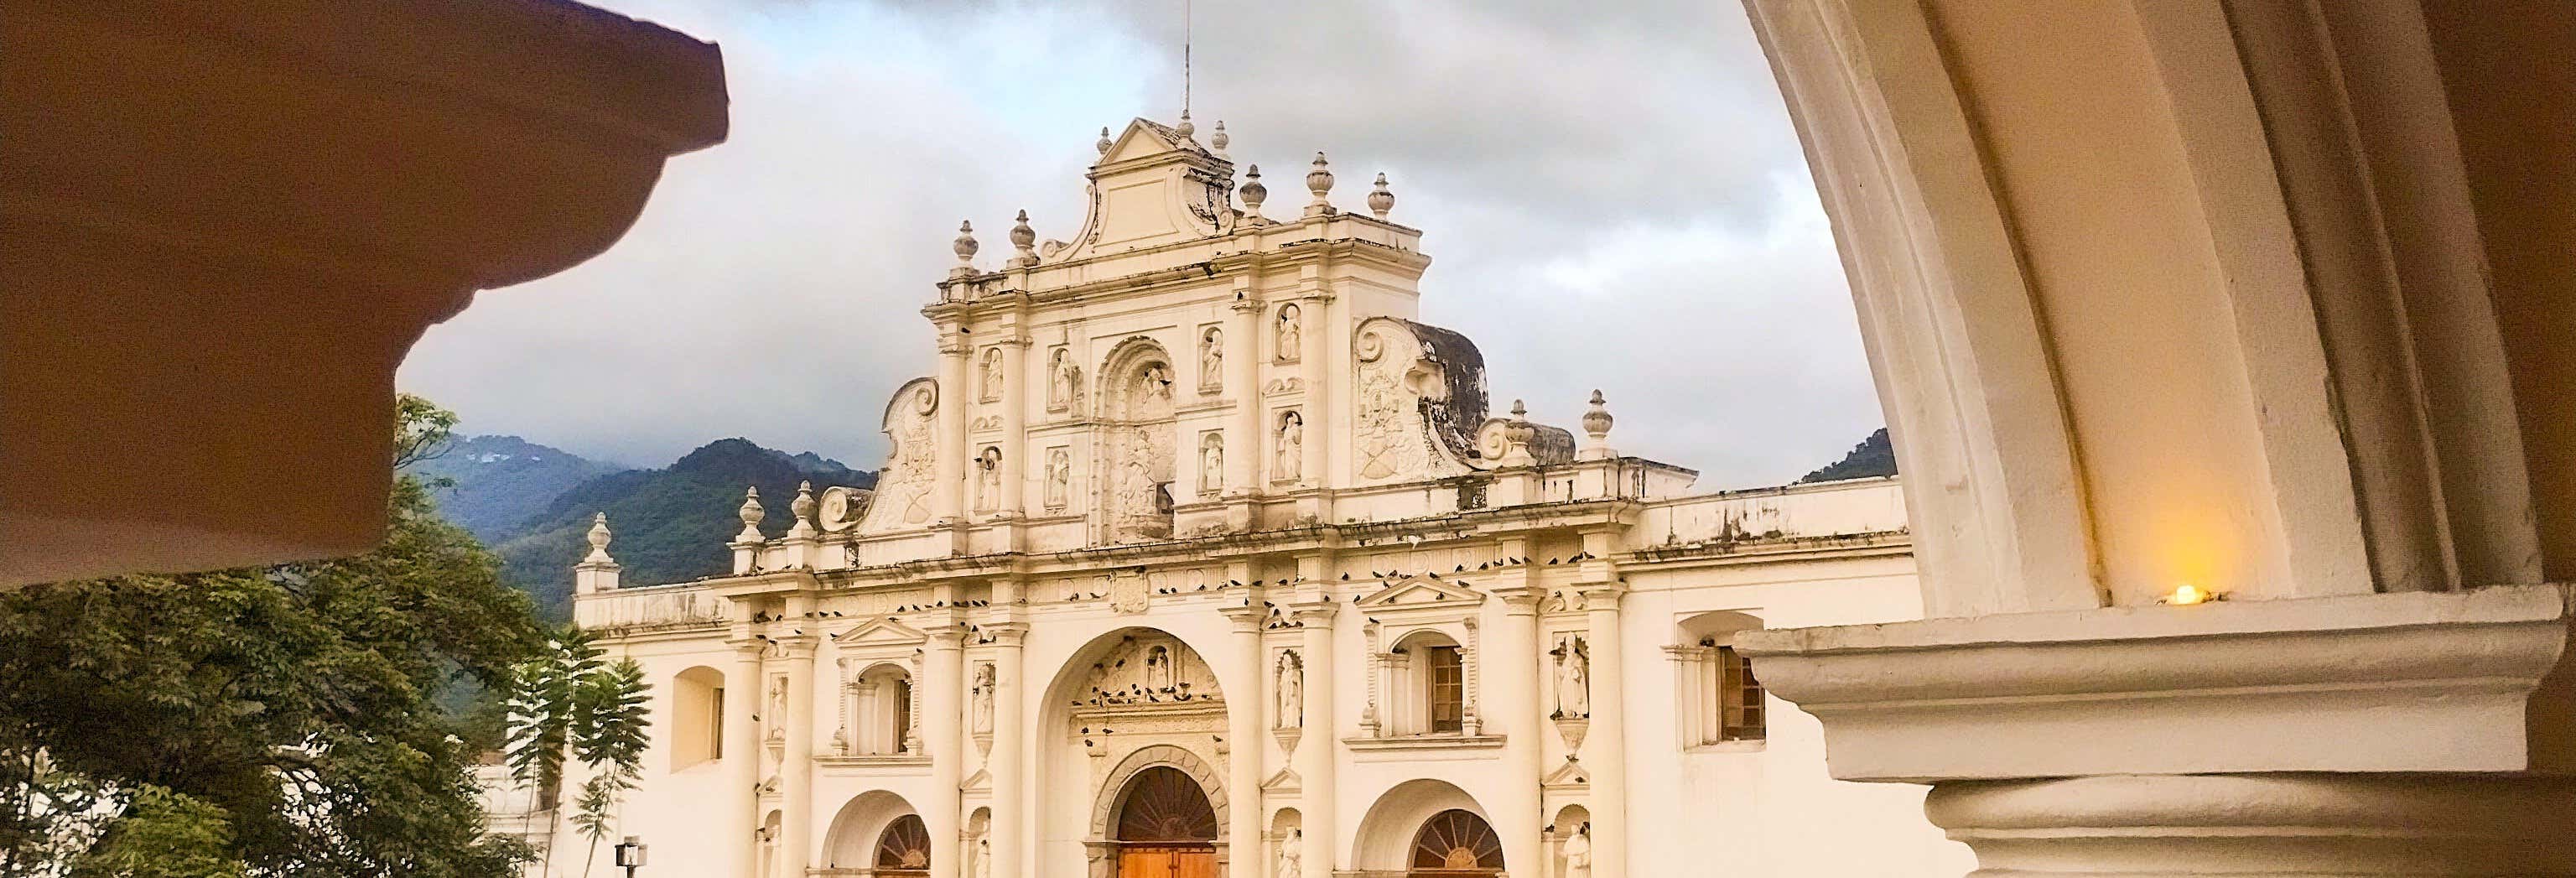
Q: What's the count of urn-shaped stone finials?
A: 13